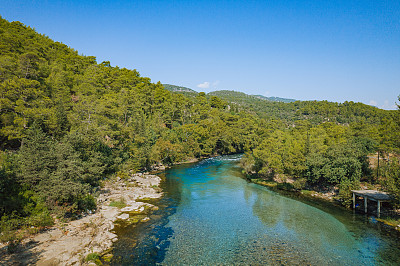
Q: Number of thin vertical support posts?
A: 3